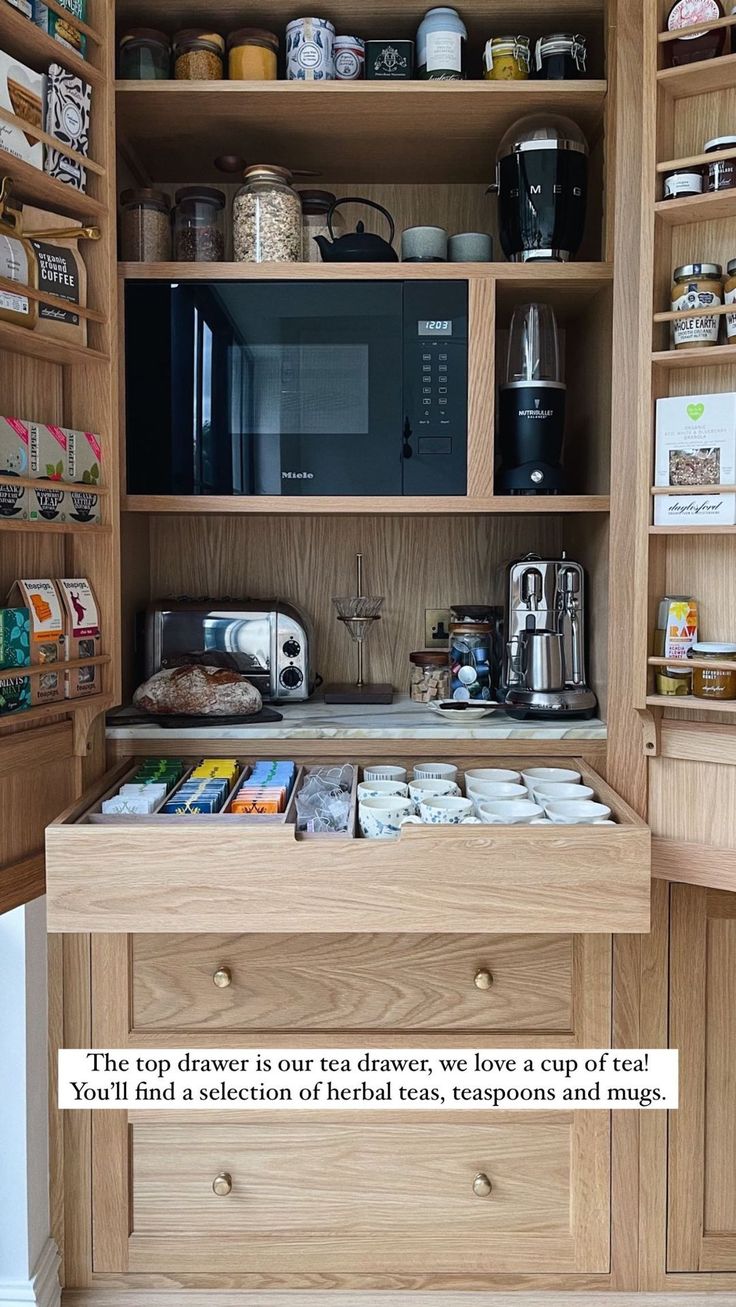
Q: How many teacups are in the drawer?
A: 12